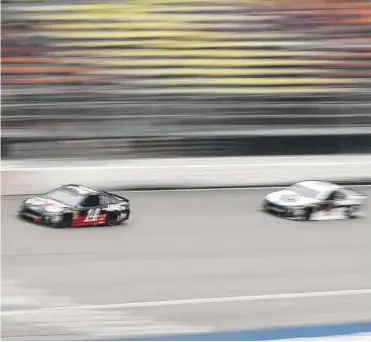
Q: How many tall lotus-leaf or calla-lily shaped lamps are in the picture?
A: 0